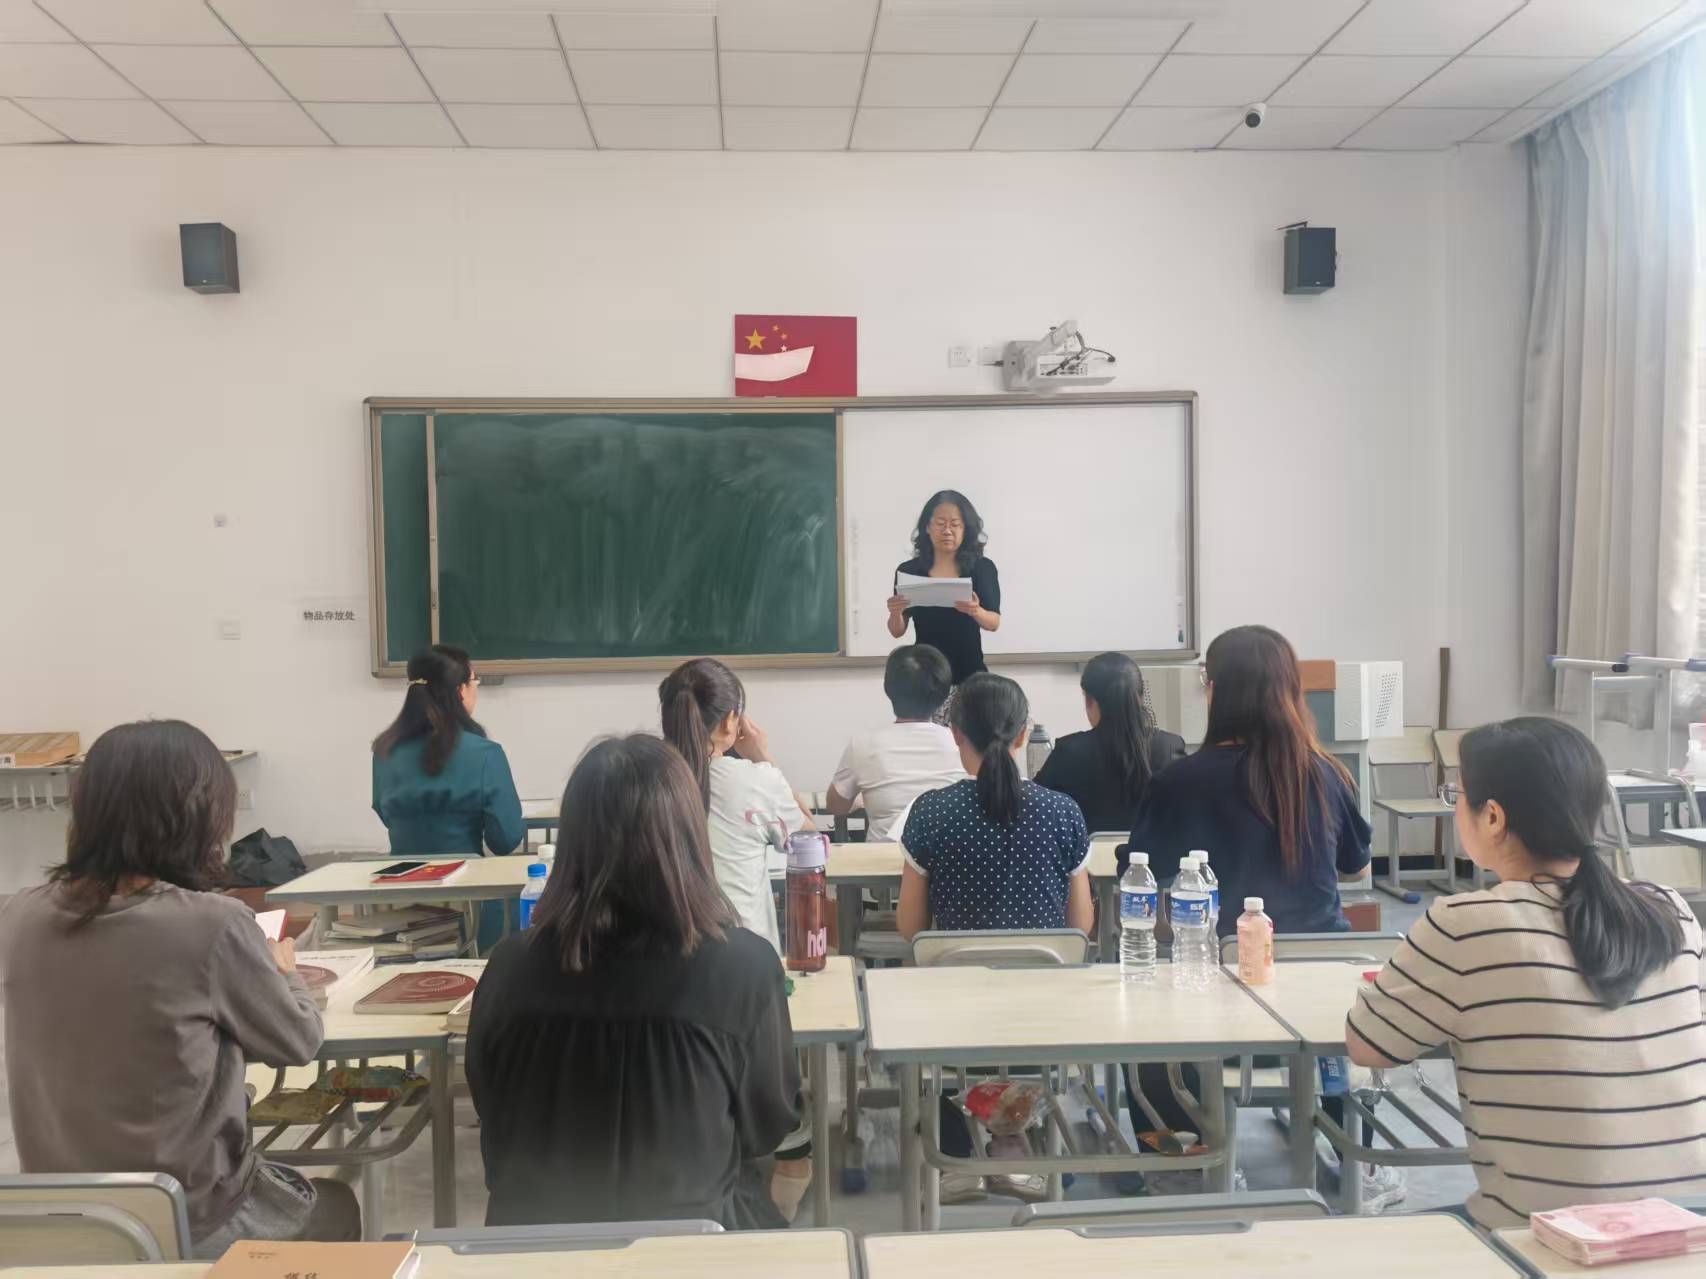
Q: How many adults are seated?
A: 9